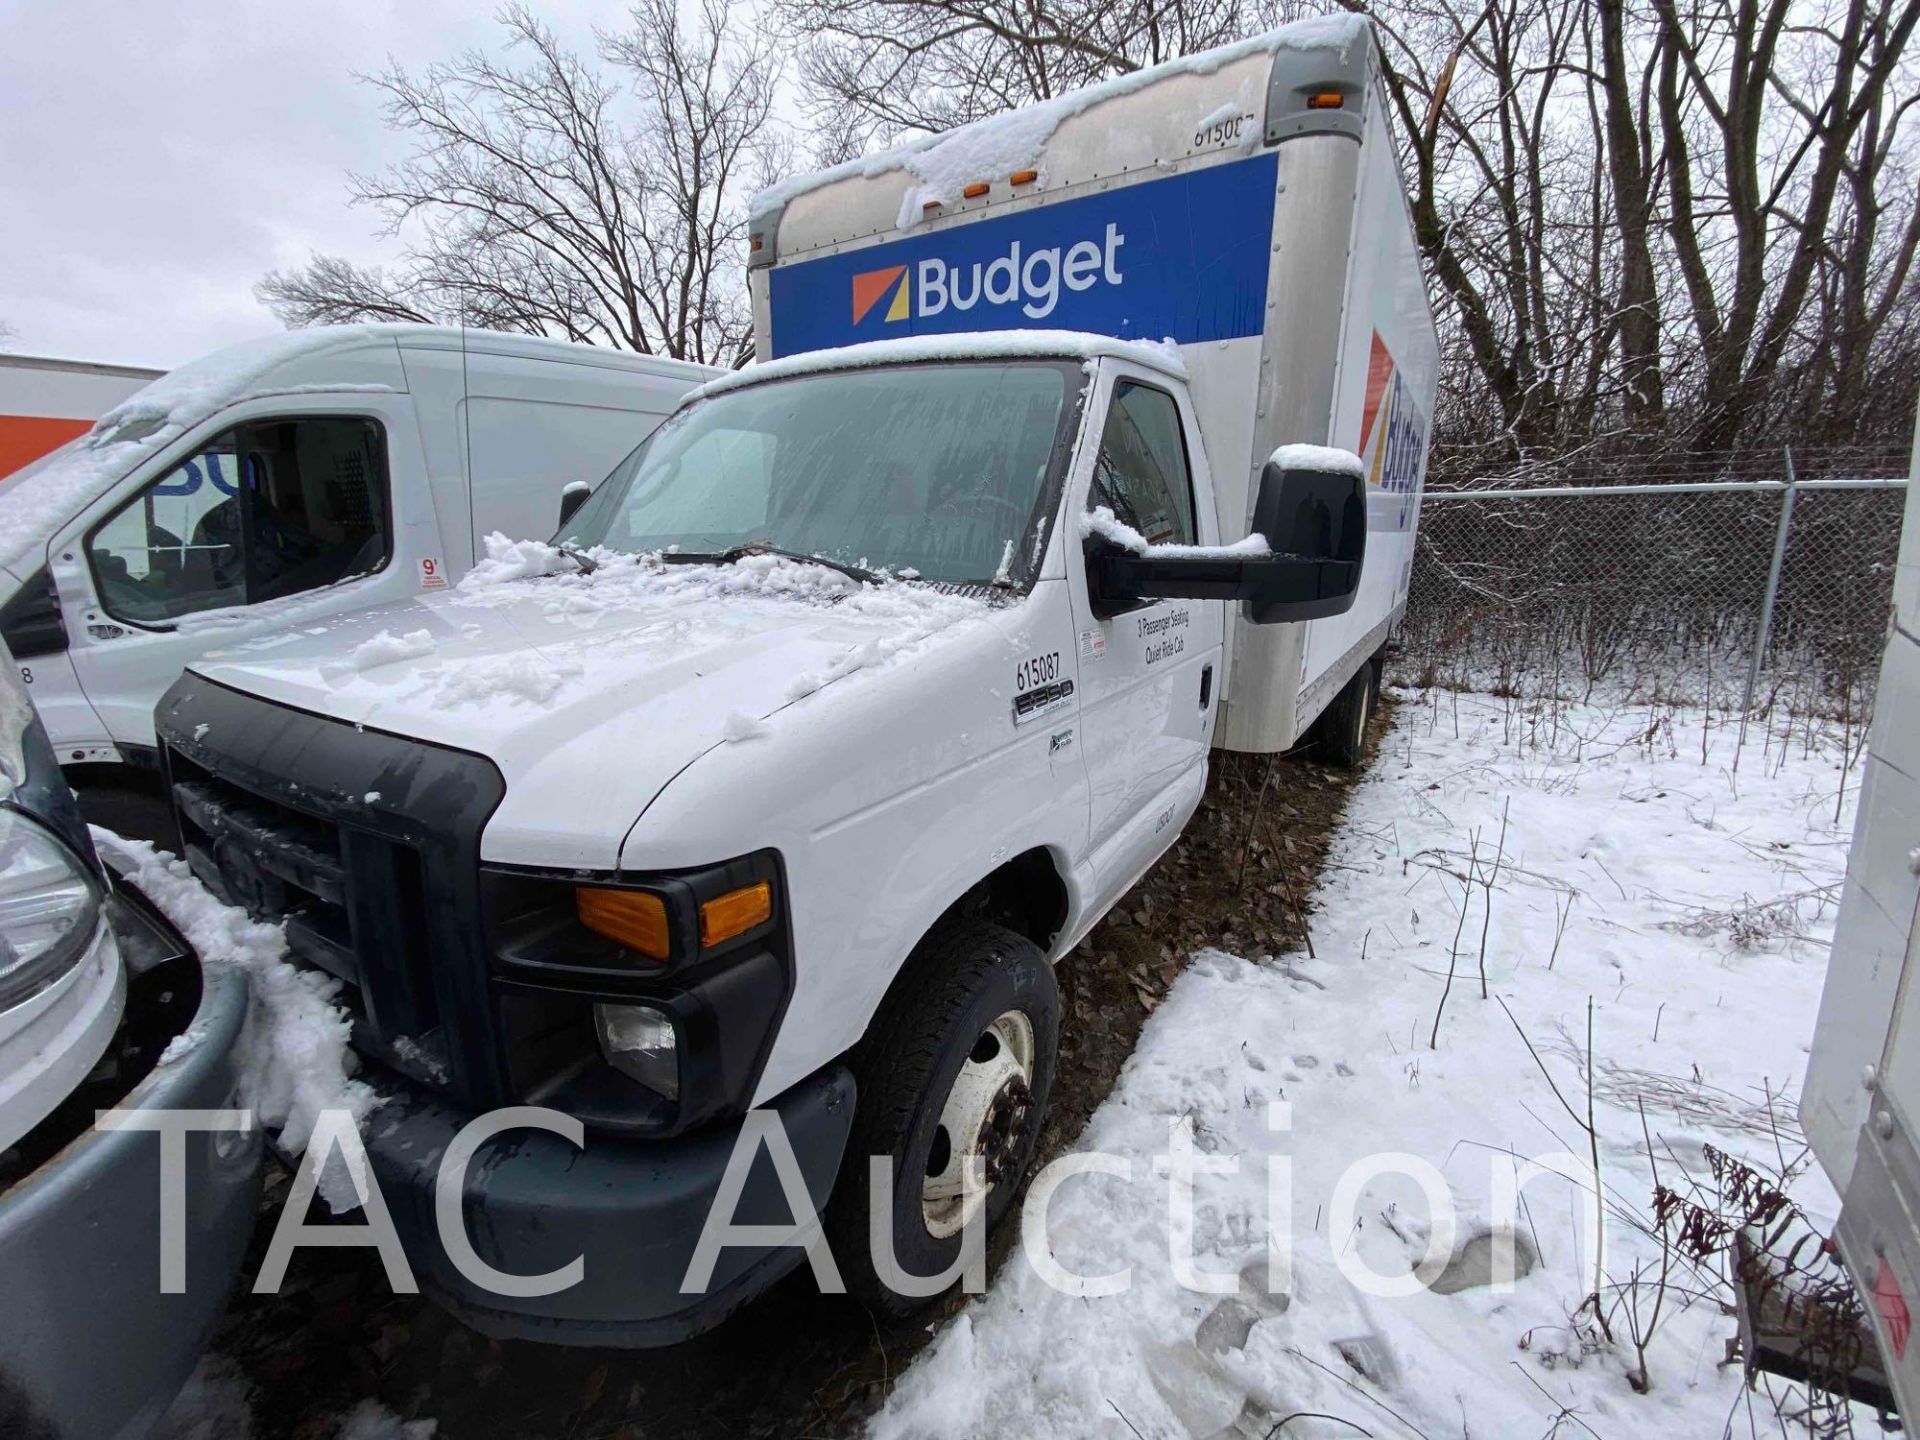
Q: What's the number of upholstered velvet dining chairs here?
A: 0